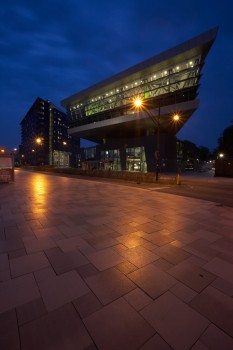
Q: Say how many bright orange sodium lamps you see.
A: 3